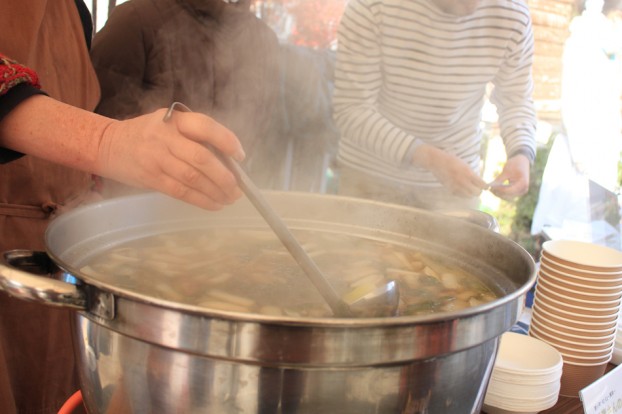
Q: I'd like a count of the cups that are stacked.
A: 15